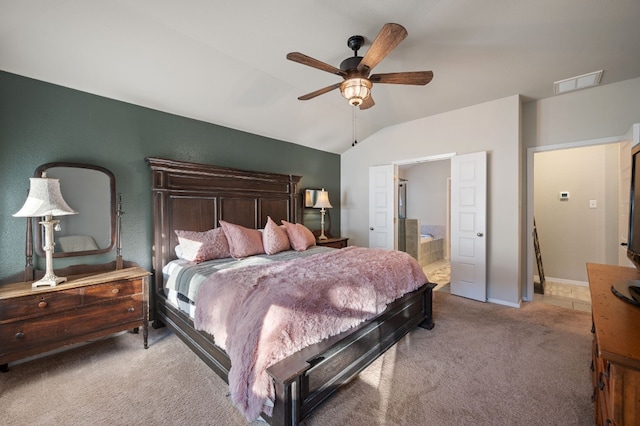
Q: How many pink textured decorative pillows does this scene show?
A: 4